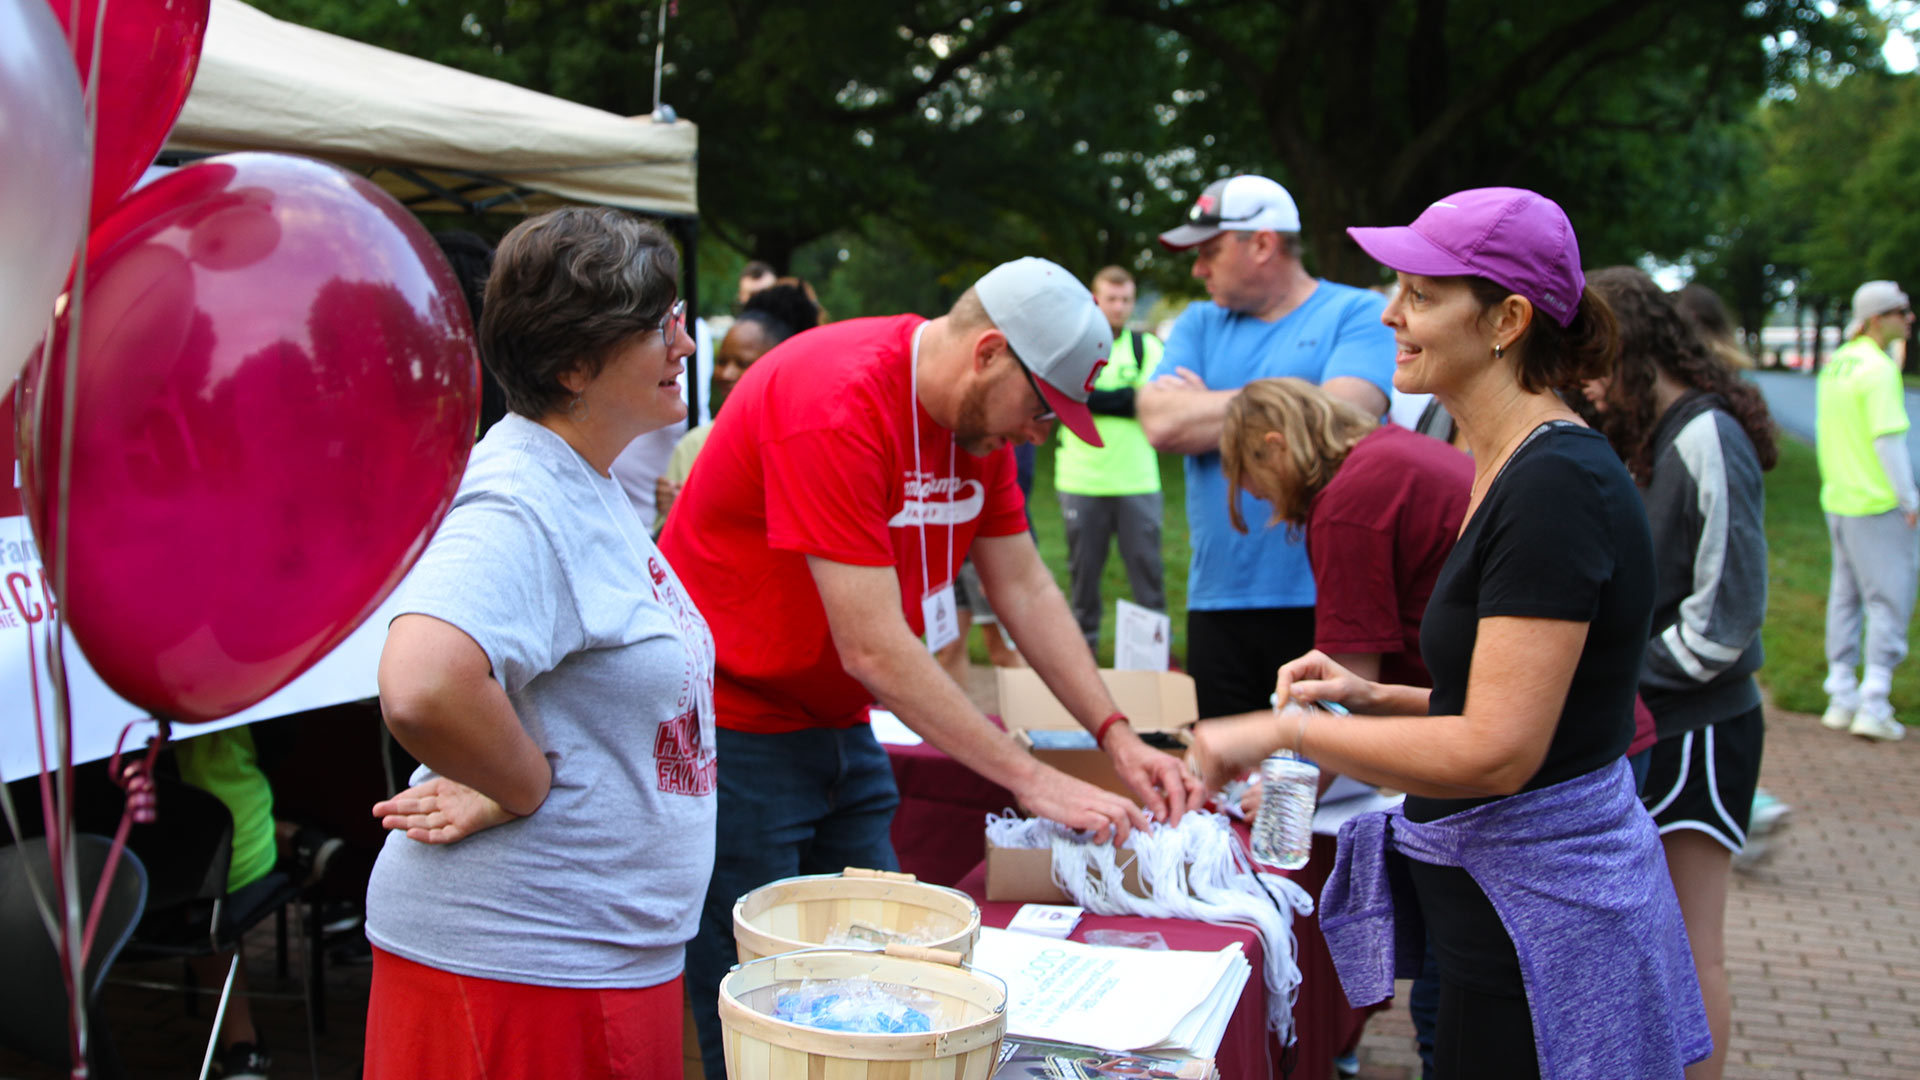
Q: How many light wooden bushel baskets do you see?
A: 2